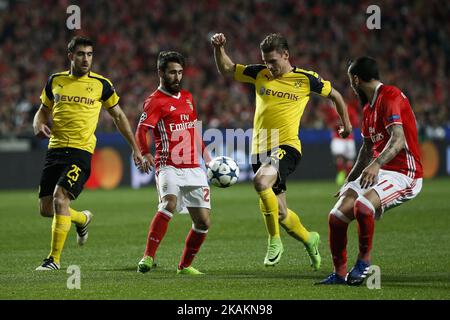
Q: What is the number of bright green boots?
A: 4